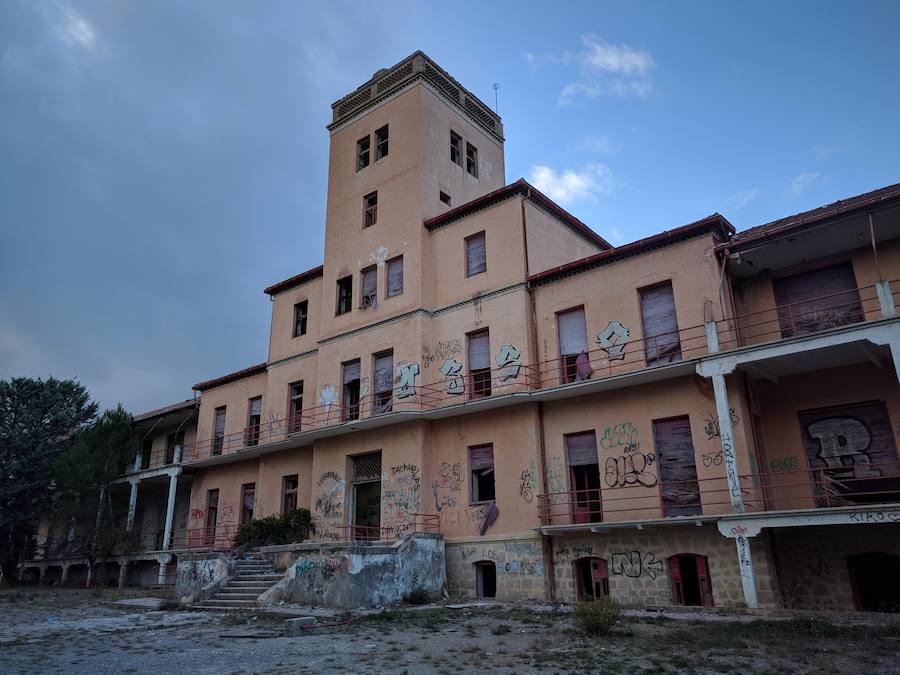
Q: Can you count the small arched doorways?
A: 4